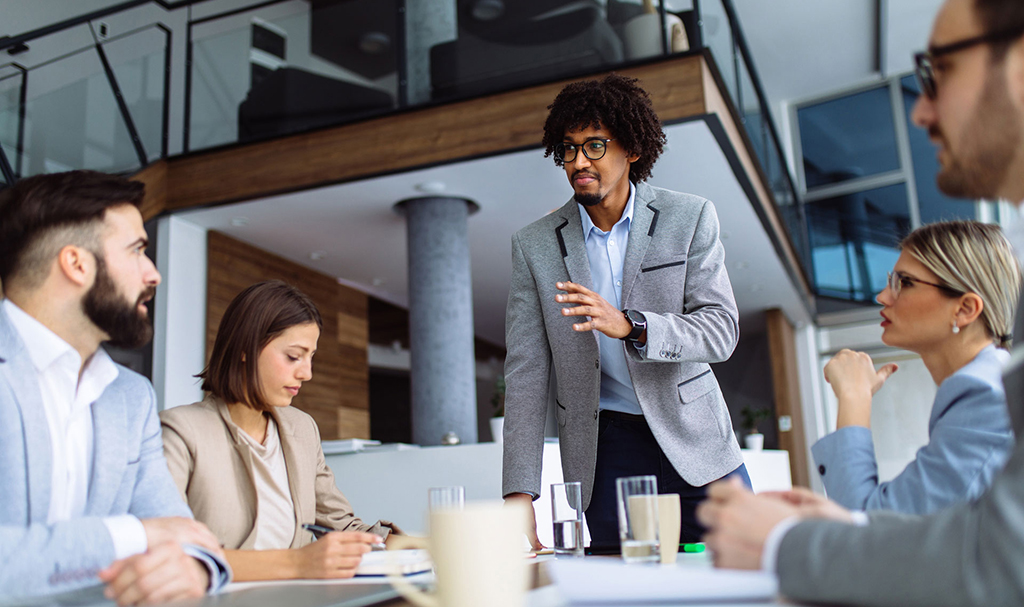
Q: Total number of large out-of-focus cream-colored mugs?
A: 1